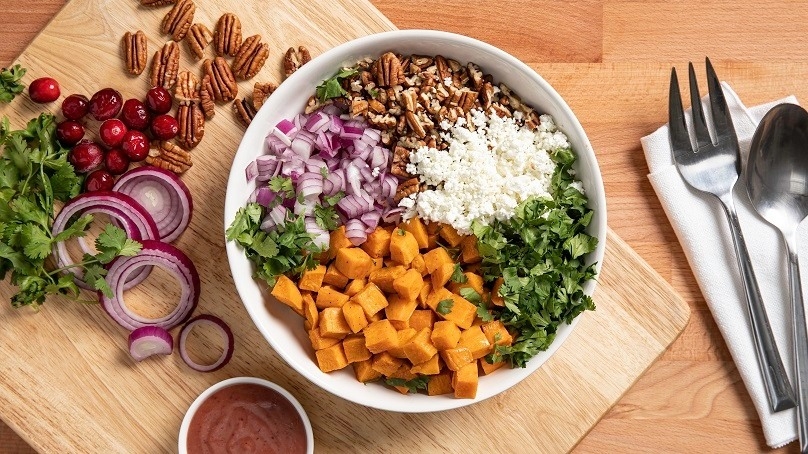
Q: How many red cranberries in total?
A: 12